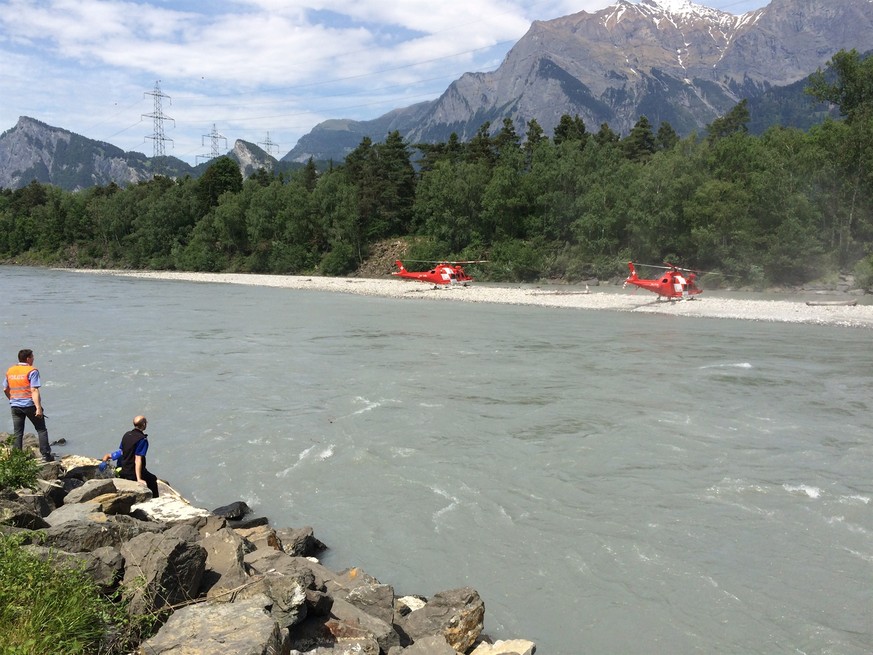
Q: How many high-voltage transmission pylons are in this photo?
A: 3